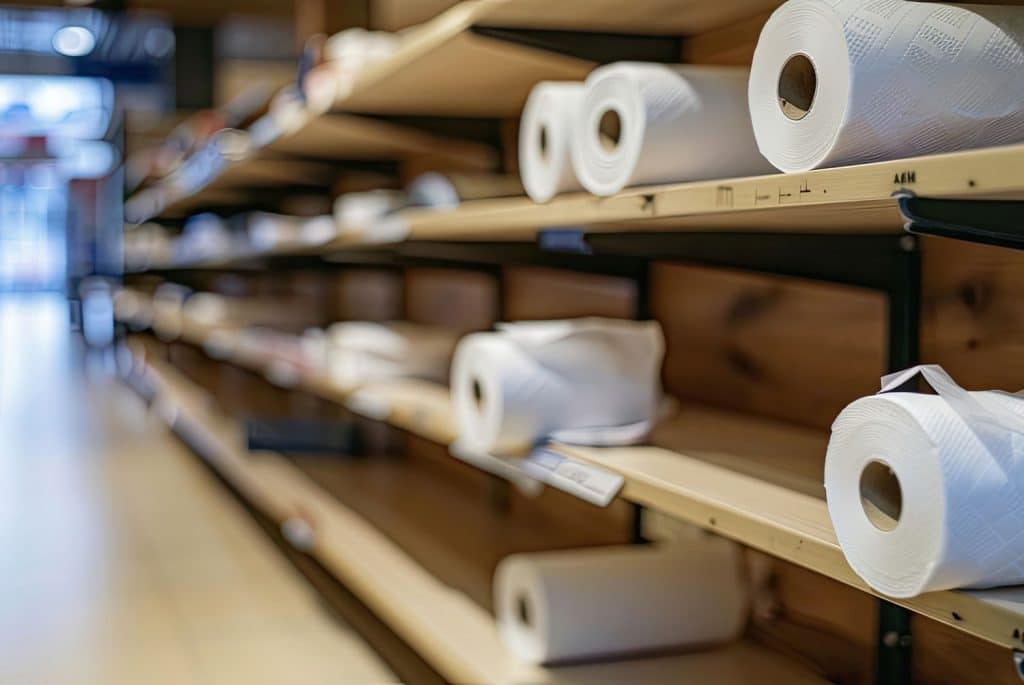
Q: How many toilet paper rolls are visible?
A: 6